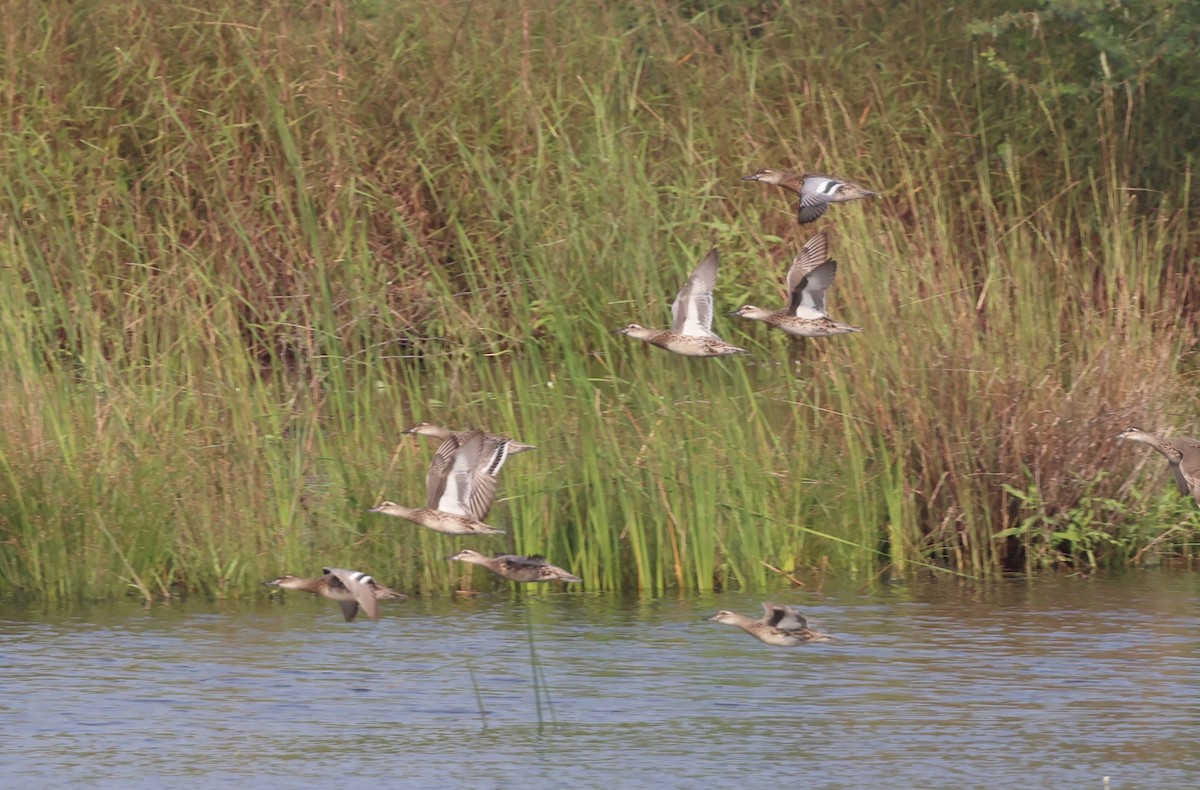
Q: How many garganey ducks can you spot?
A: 9